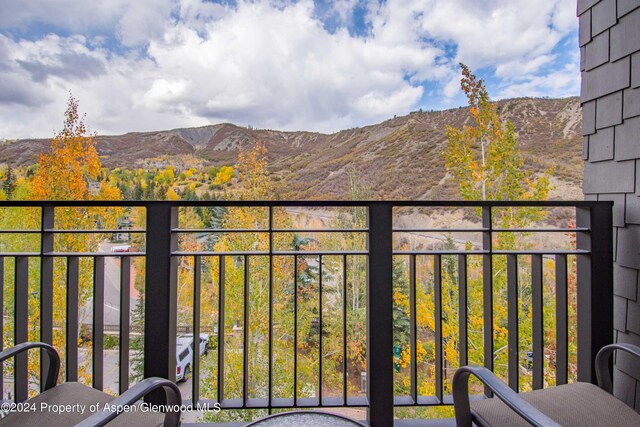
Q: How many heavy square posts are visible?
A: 3